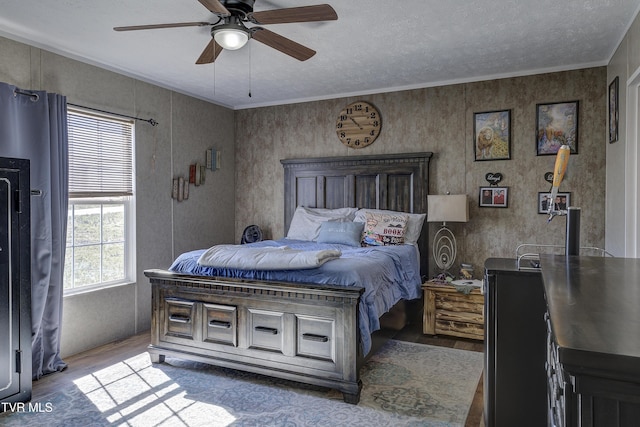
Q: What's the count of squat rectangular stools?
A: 0